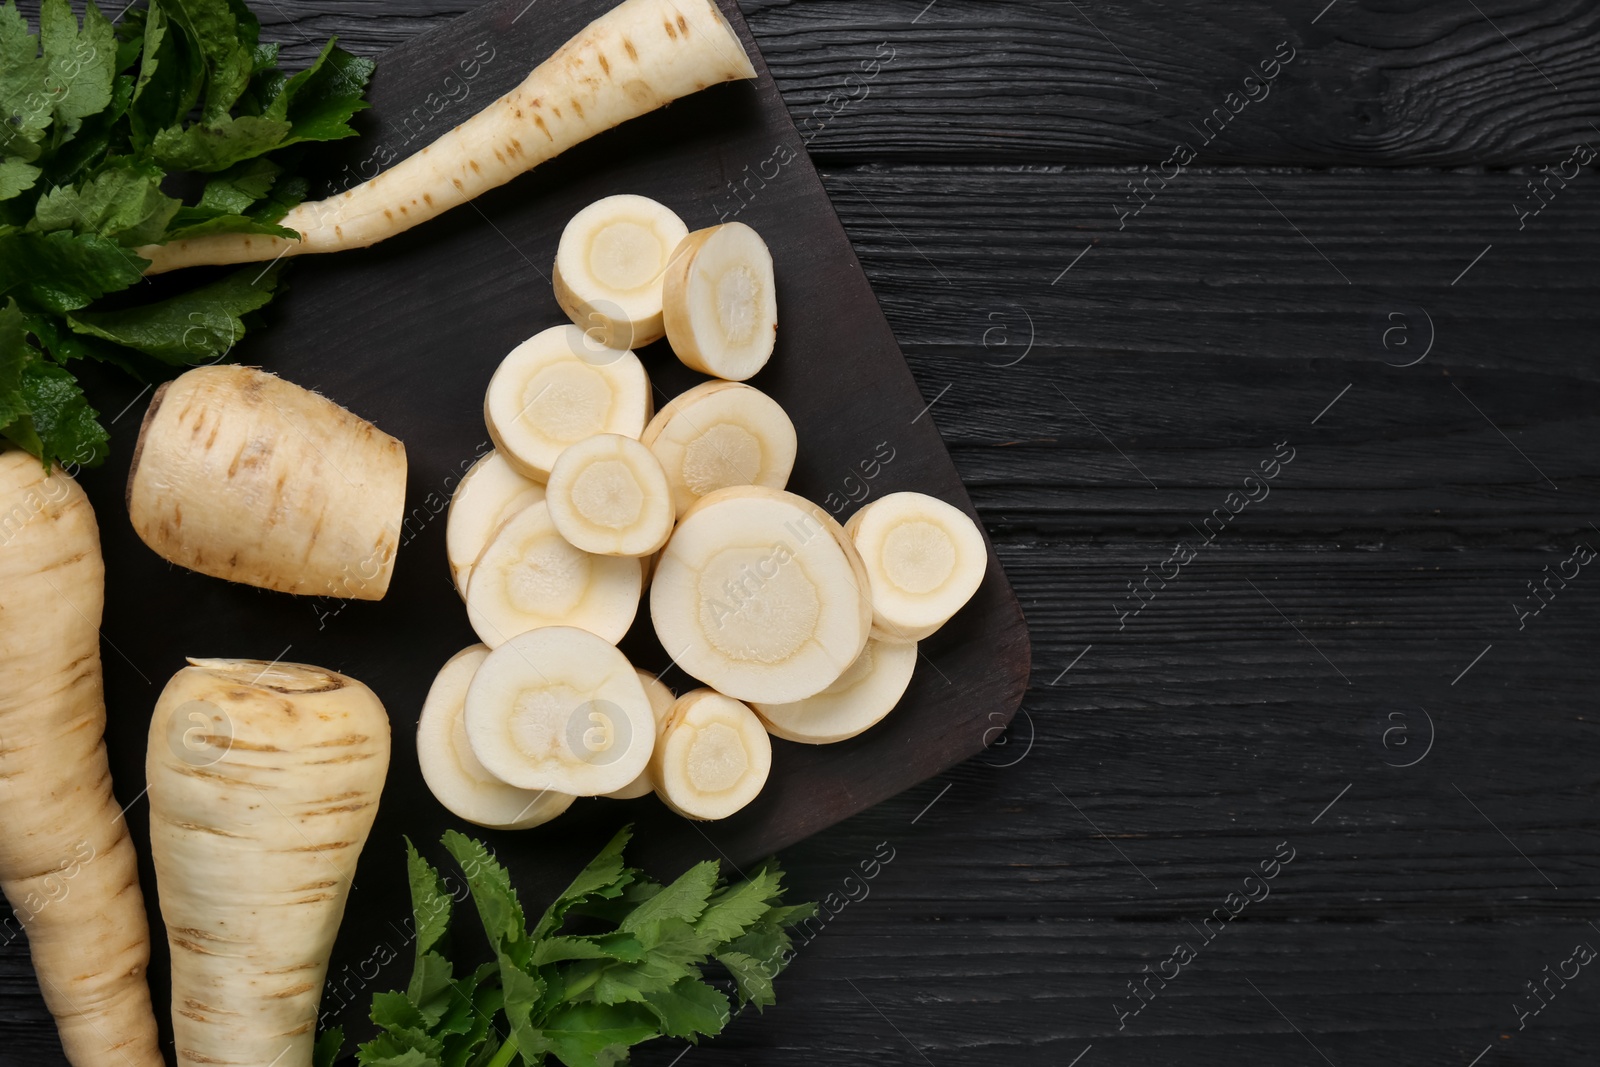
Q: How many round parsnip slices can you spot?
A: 14